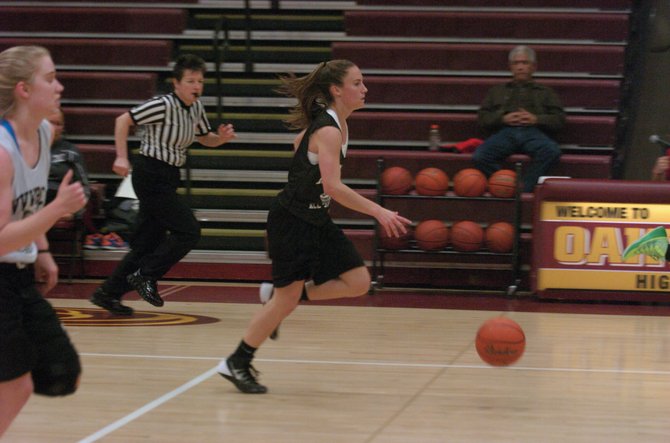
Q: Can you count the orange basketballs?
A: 9